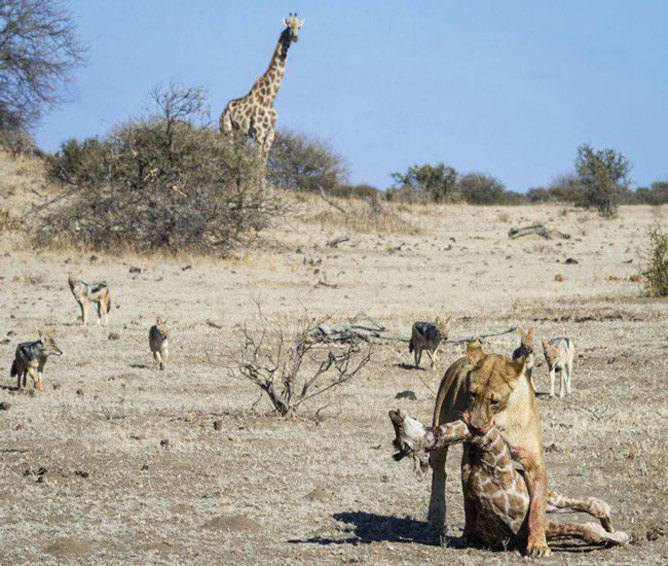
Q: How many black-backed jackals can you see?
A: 6